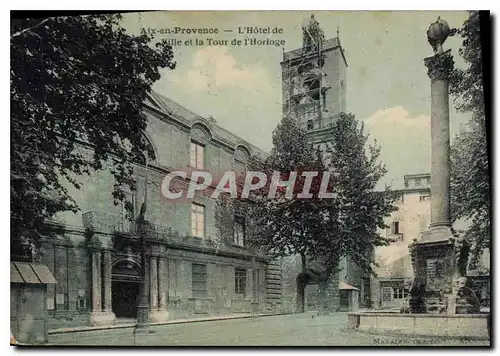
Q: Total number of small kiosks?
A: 2